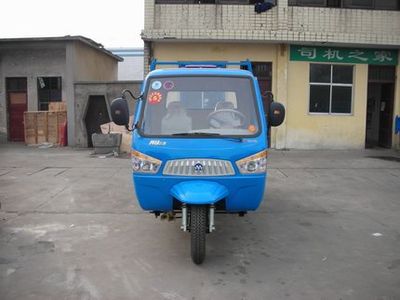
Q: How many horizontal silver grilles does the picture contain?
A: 1